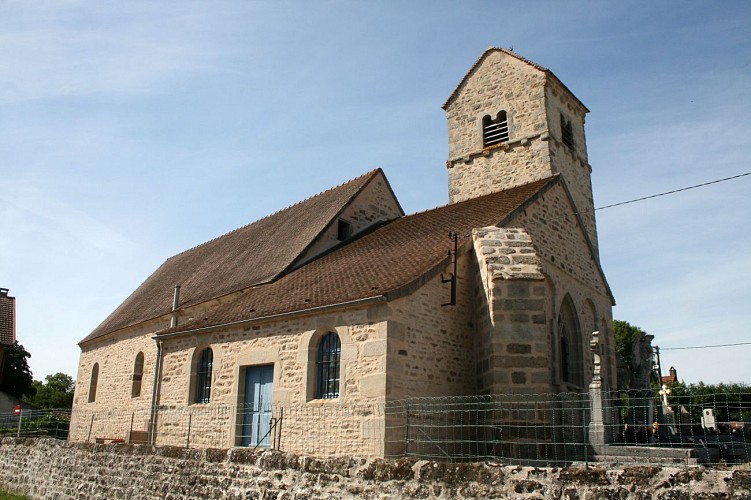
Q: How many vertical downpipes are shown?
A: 1